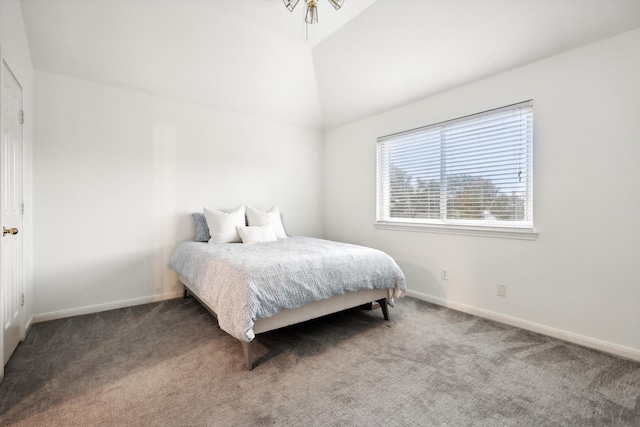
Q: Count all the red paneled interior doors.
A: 0